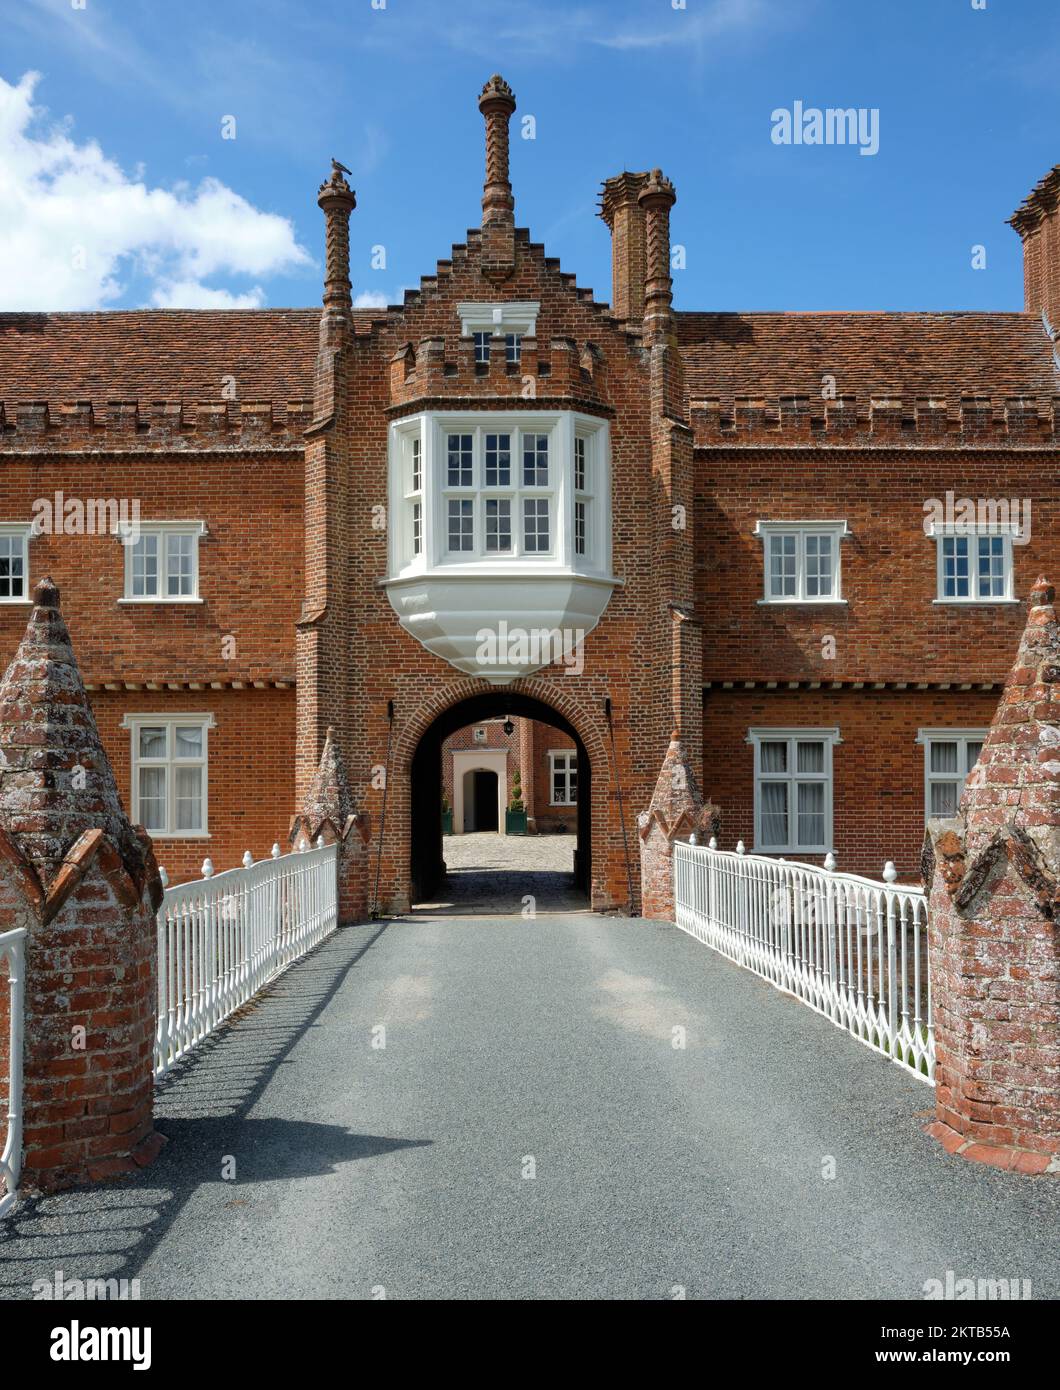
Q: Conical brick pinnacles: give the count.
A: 4